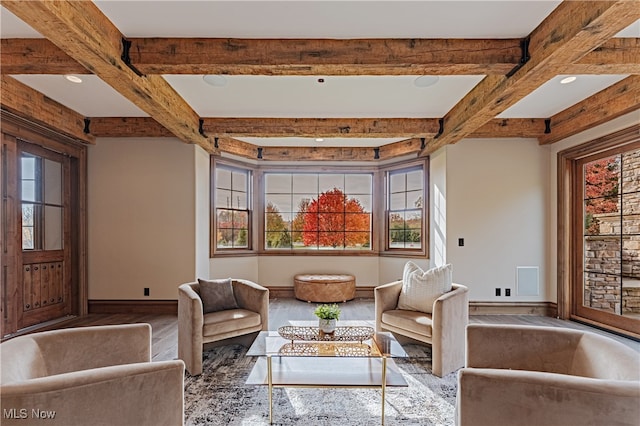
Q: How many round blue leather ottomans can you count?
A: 0